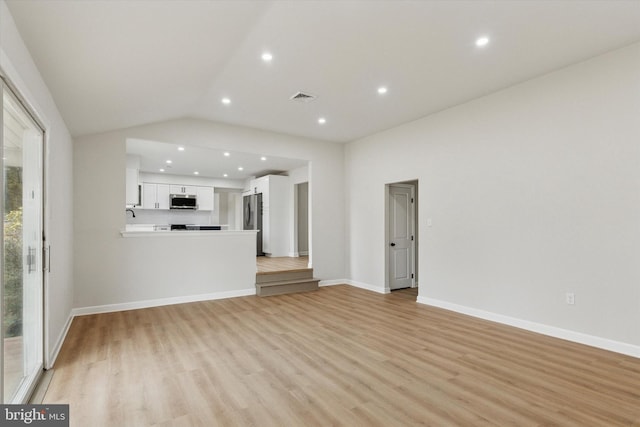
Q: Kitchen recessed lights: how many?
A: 8